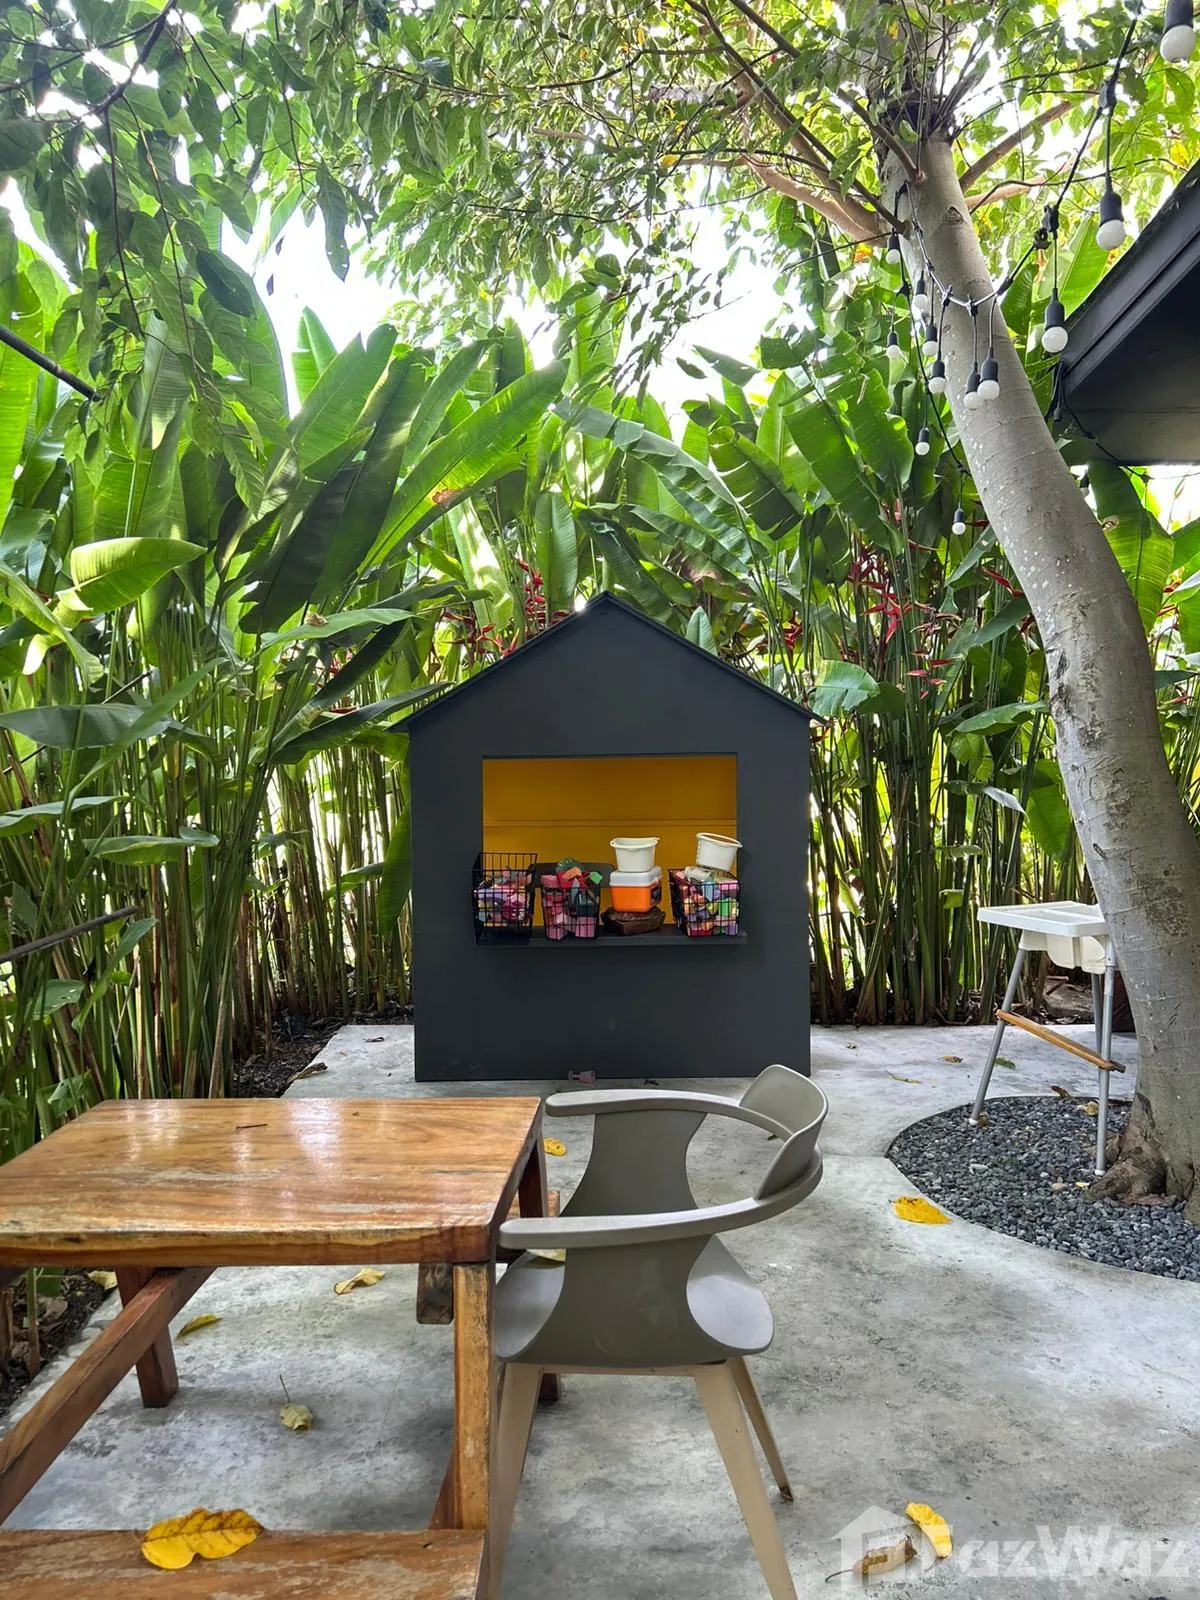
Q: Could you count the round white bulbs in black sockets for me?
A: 12